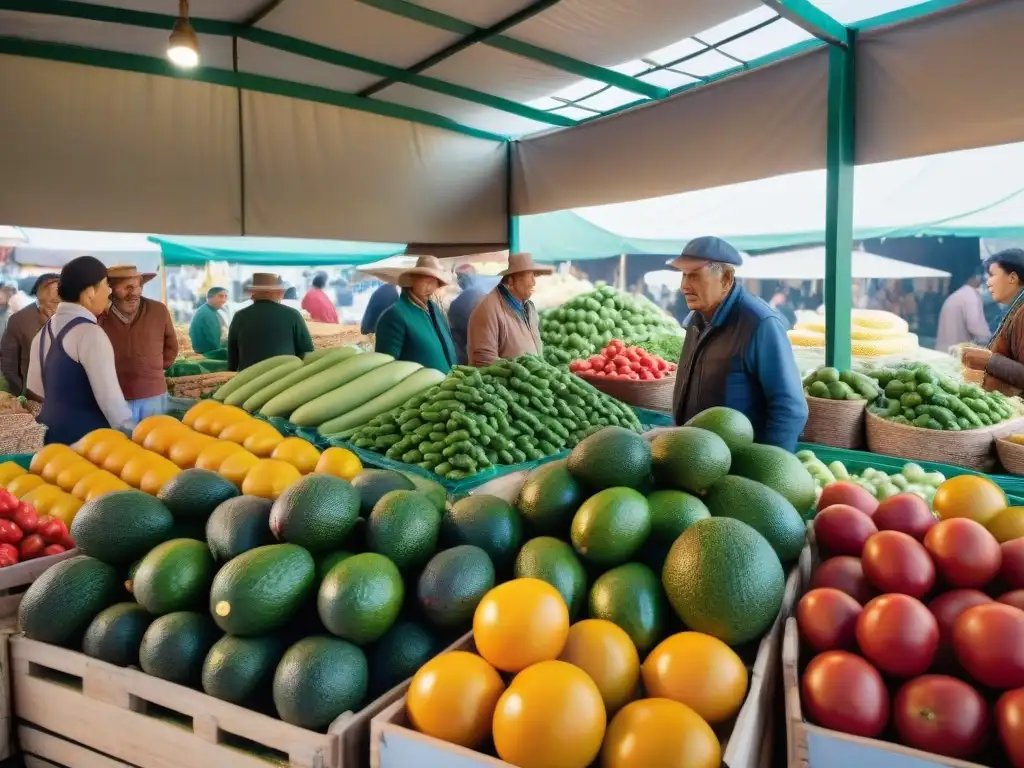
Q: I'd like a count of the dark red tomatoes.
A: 15